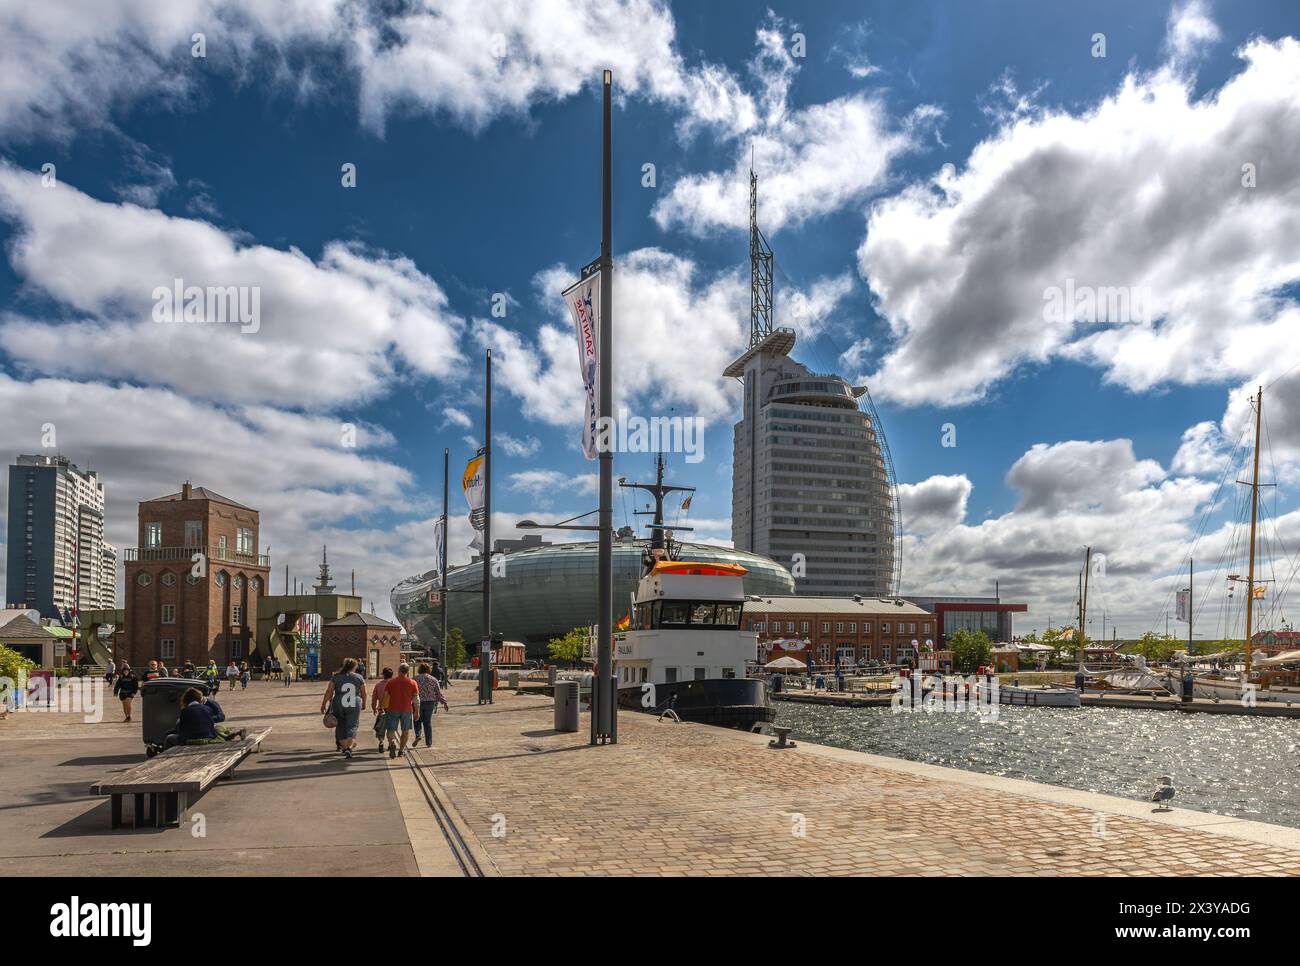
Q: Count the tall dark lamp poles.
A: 3